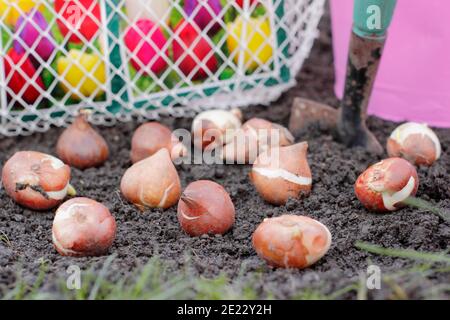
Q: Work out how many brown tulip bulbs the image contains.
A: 13